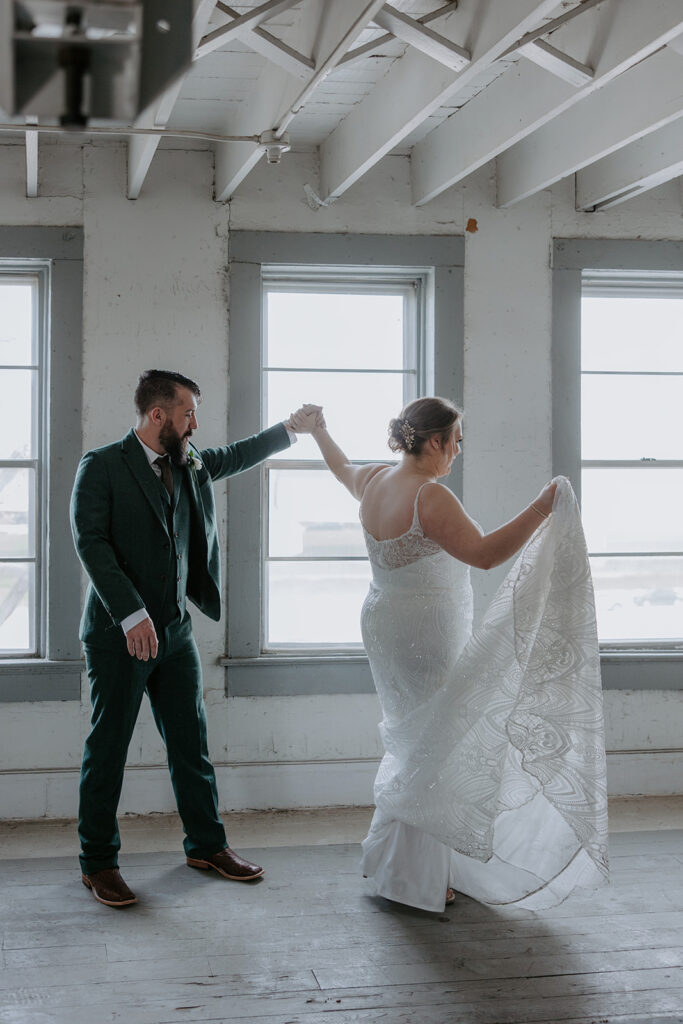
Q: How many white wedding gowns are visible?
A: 1